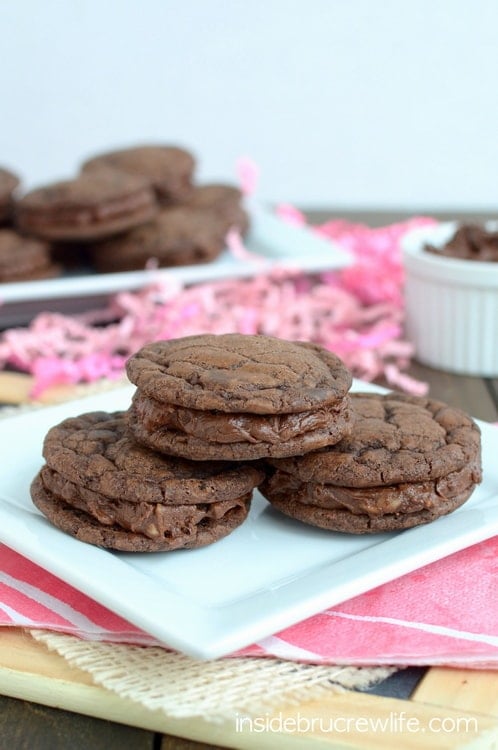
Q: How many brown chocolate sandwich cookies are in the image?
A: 9